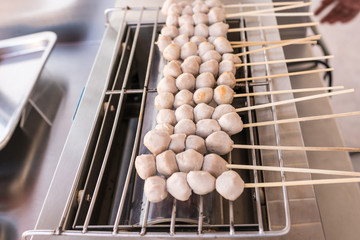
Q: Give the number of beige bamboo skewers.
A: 15